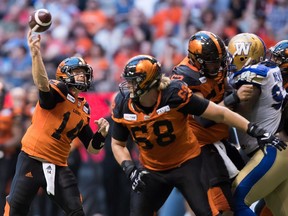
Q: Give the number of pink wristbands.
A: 0